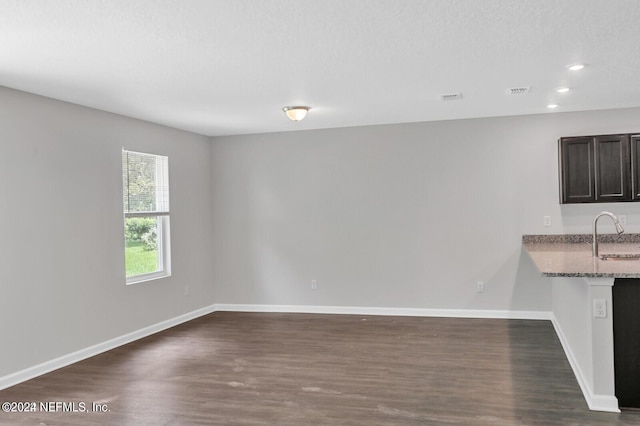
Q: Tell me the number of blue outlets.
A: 0